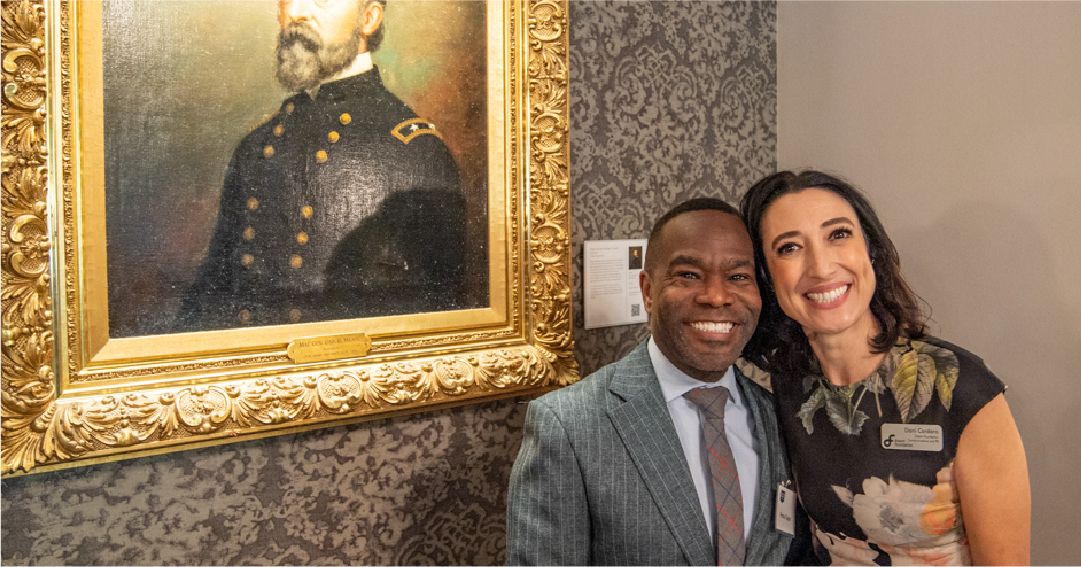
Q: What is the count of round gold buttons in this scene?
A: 14